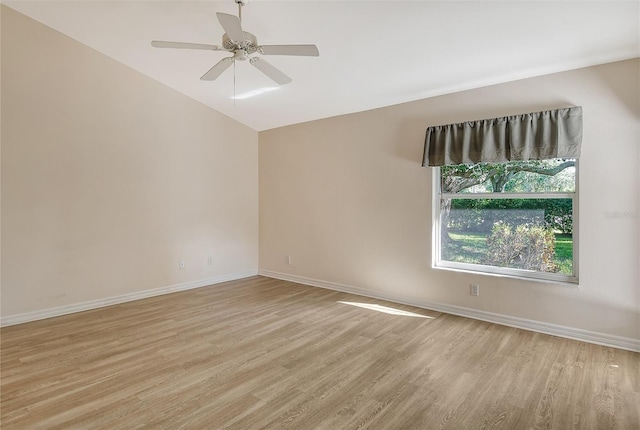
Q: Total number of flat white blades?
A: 5